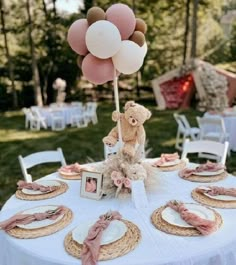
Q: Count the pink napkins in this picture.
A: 8